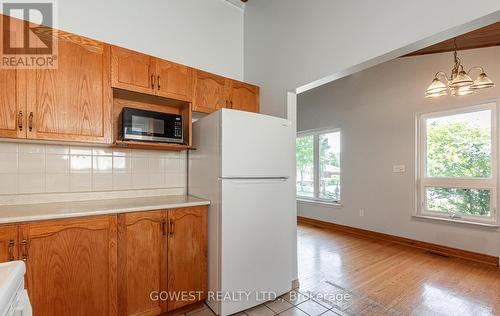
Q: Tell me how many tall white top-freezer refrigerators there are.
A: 1